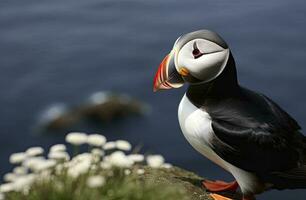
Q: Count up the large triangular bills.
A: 1